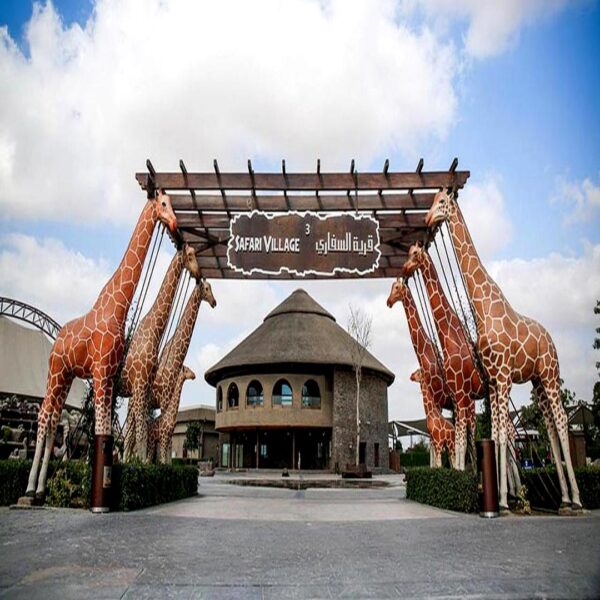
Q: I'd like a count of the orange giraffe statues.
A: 5